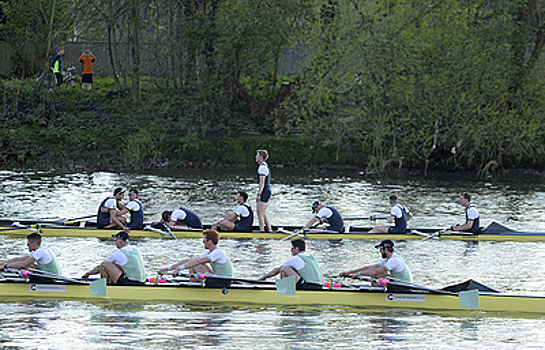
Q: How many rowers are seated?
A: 12